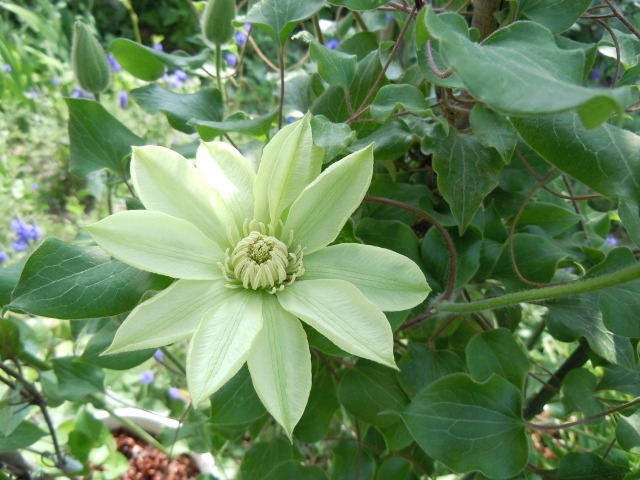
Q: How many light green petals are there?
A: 10